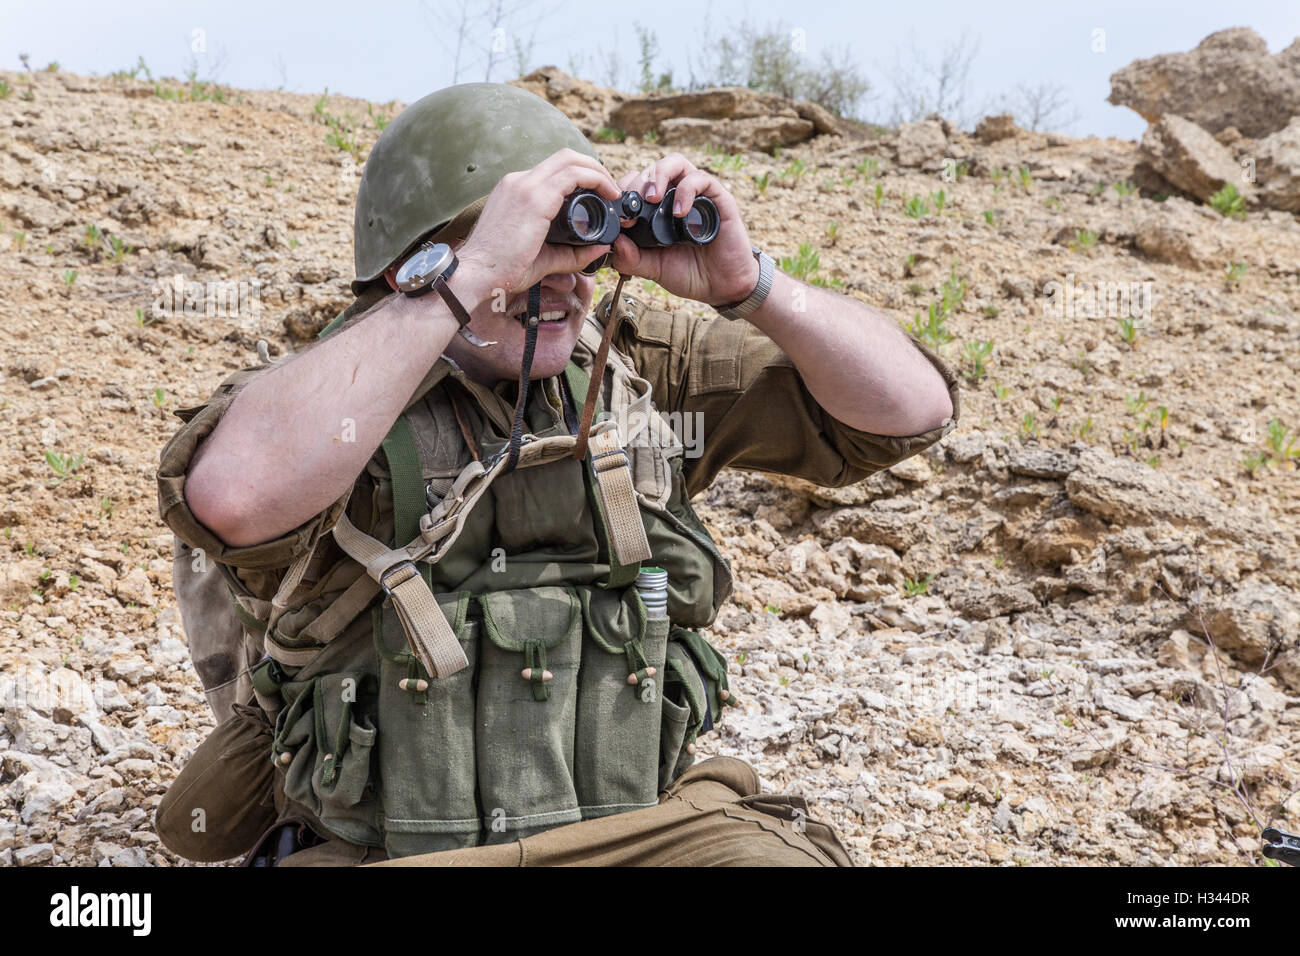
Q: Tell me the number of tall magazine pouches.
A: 3